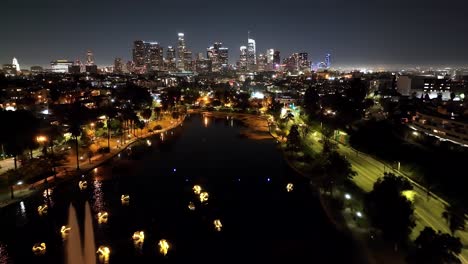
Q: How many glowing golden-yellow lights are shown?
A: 14